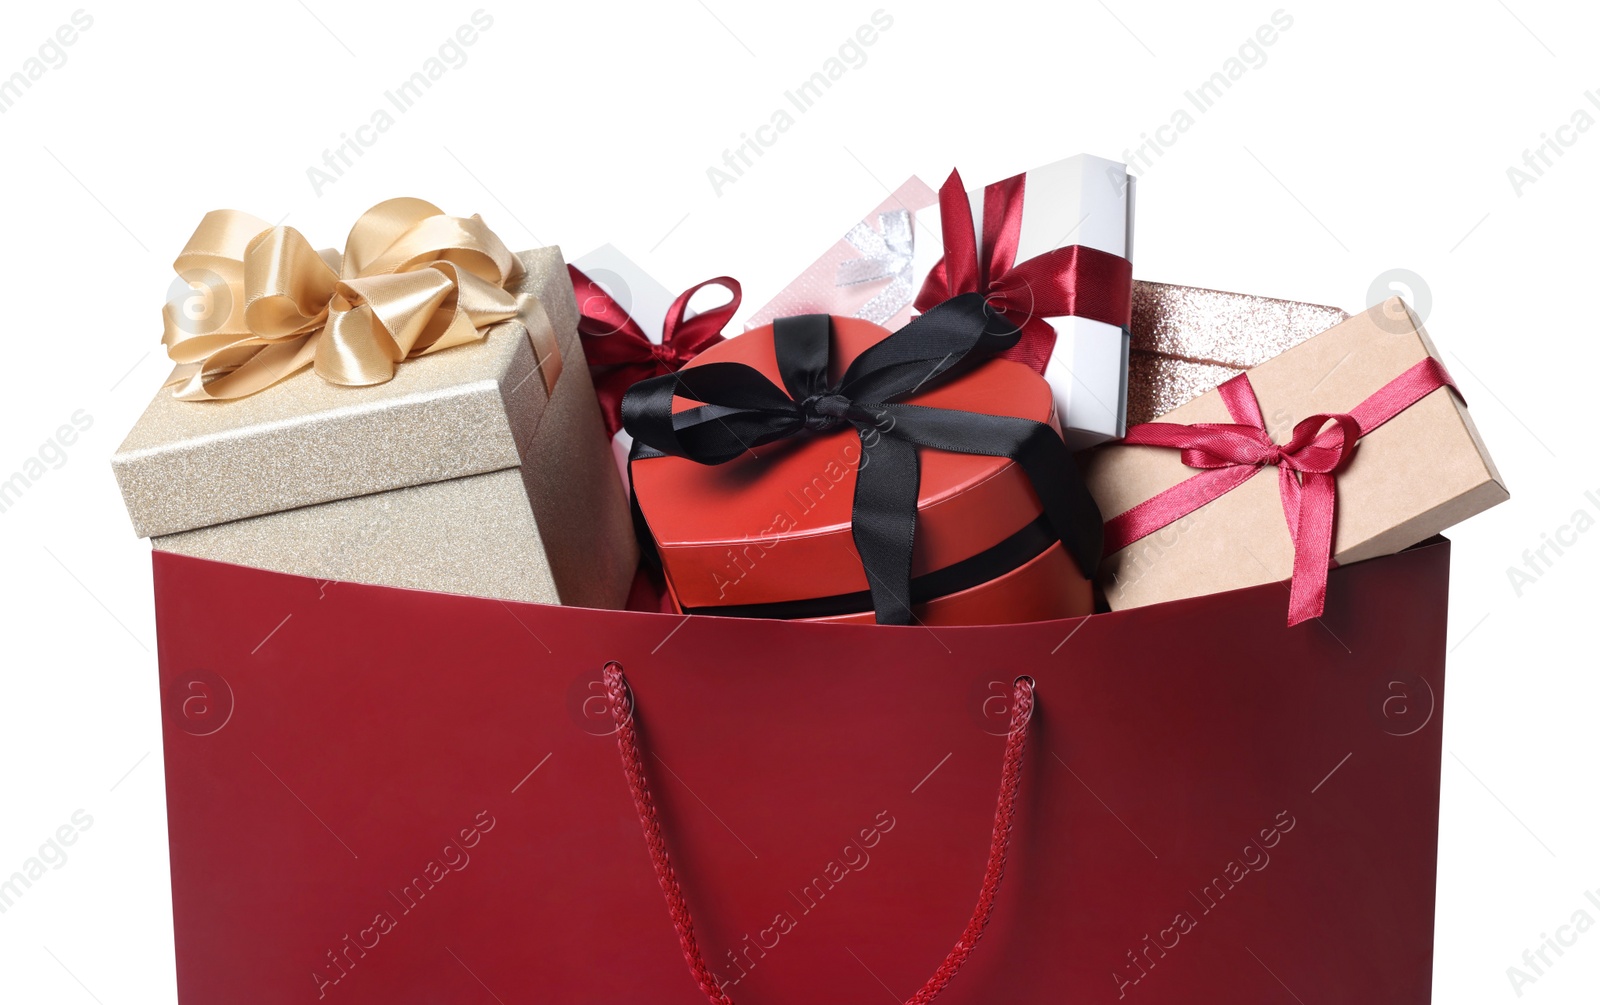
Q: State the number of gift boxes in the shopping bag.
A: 7